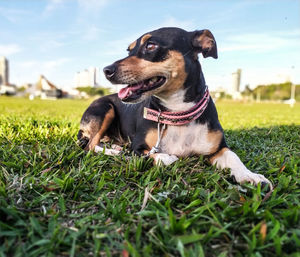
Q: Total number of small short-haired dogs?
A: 1